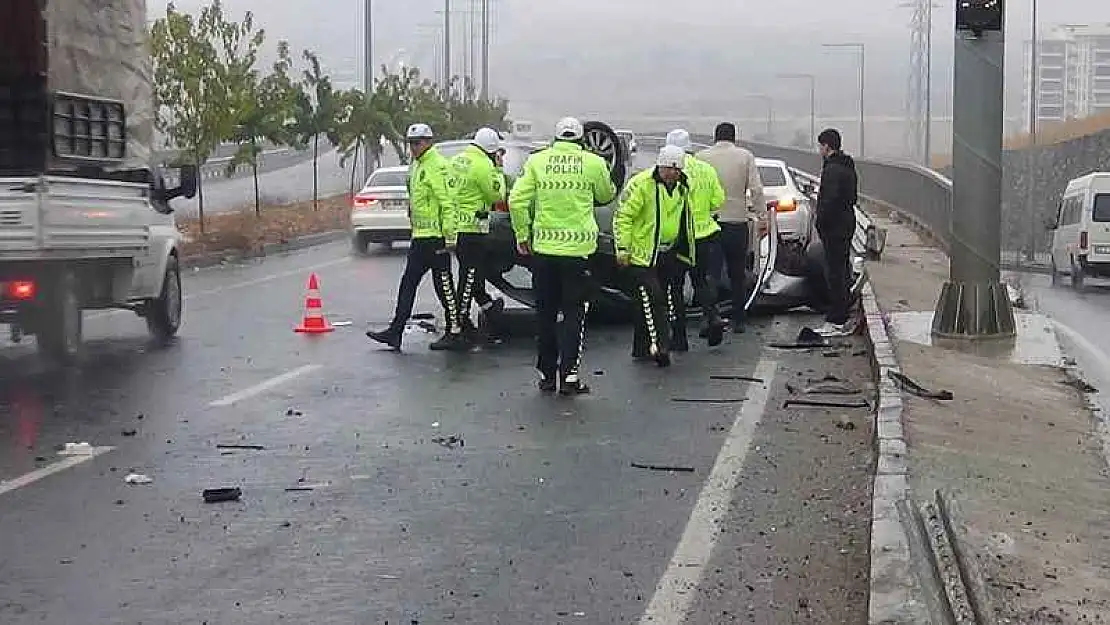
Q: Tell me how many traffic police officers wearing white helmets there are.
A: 5